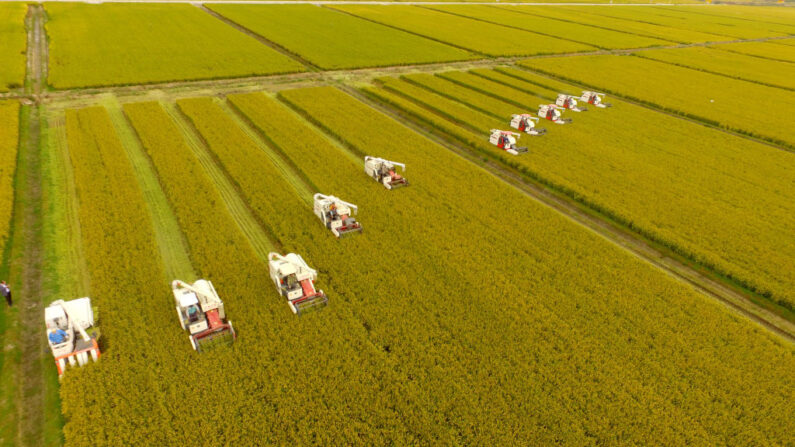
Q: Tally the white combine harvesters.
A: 10